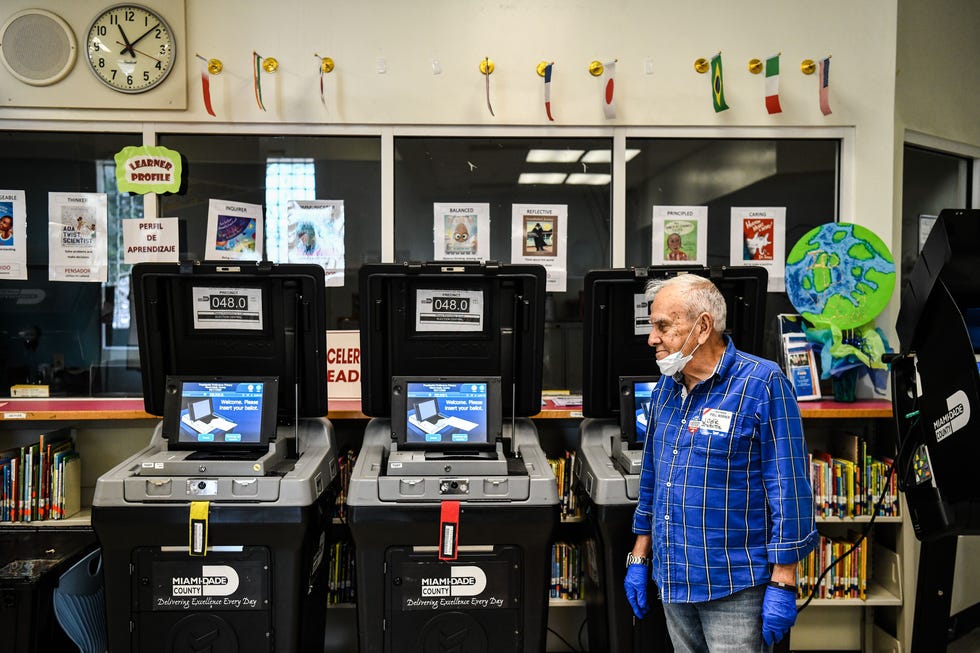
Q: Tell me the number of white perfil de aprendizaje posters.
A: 1